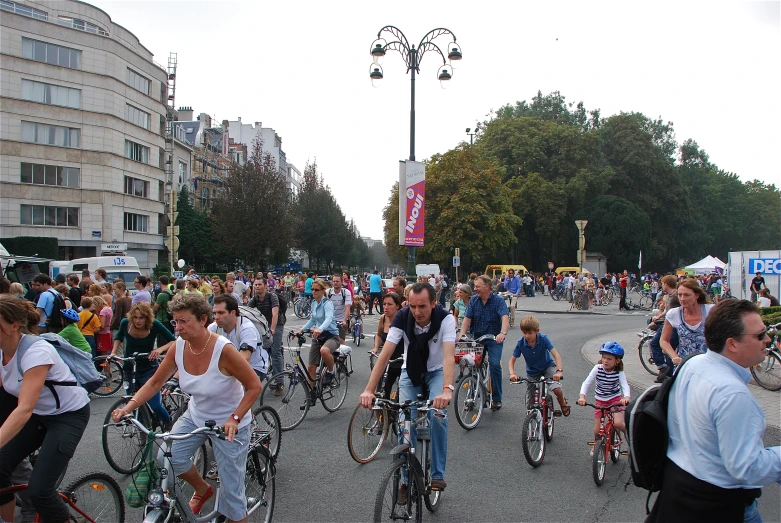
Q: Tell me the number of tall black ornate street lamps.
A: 1